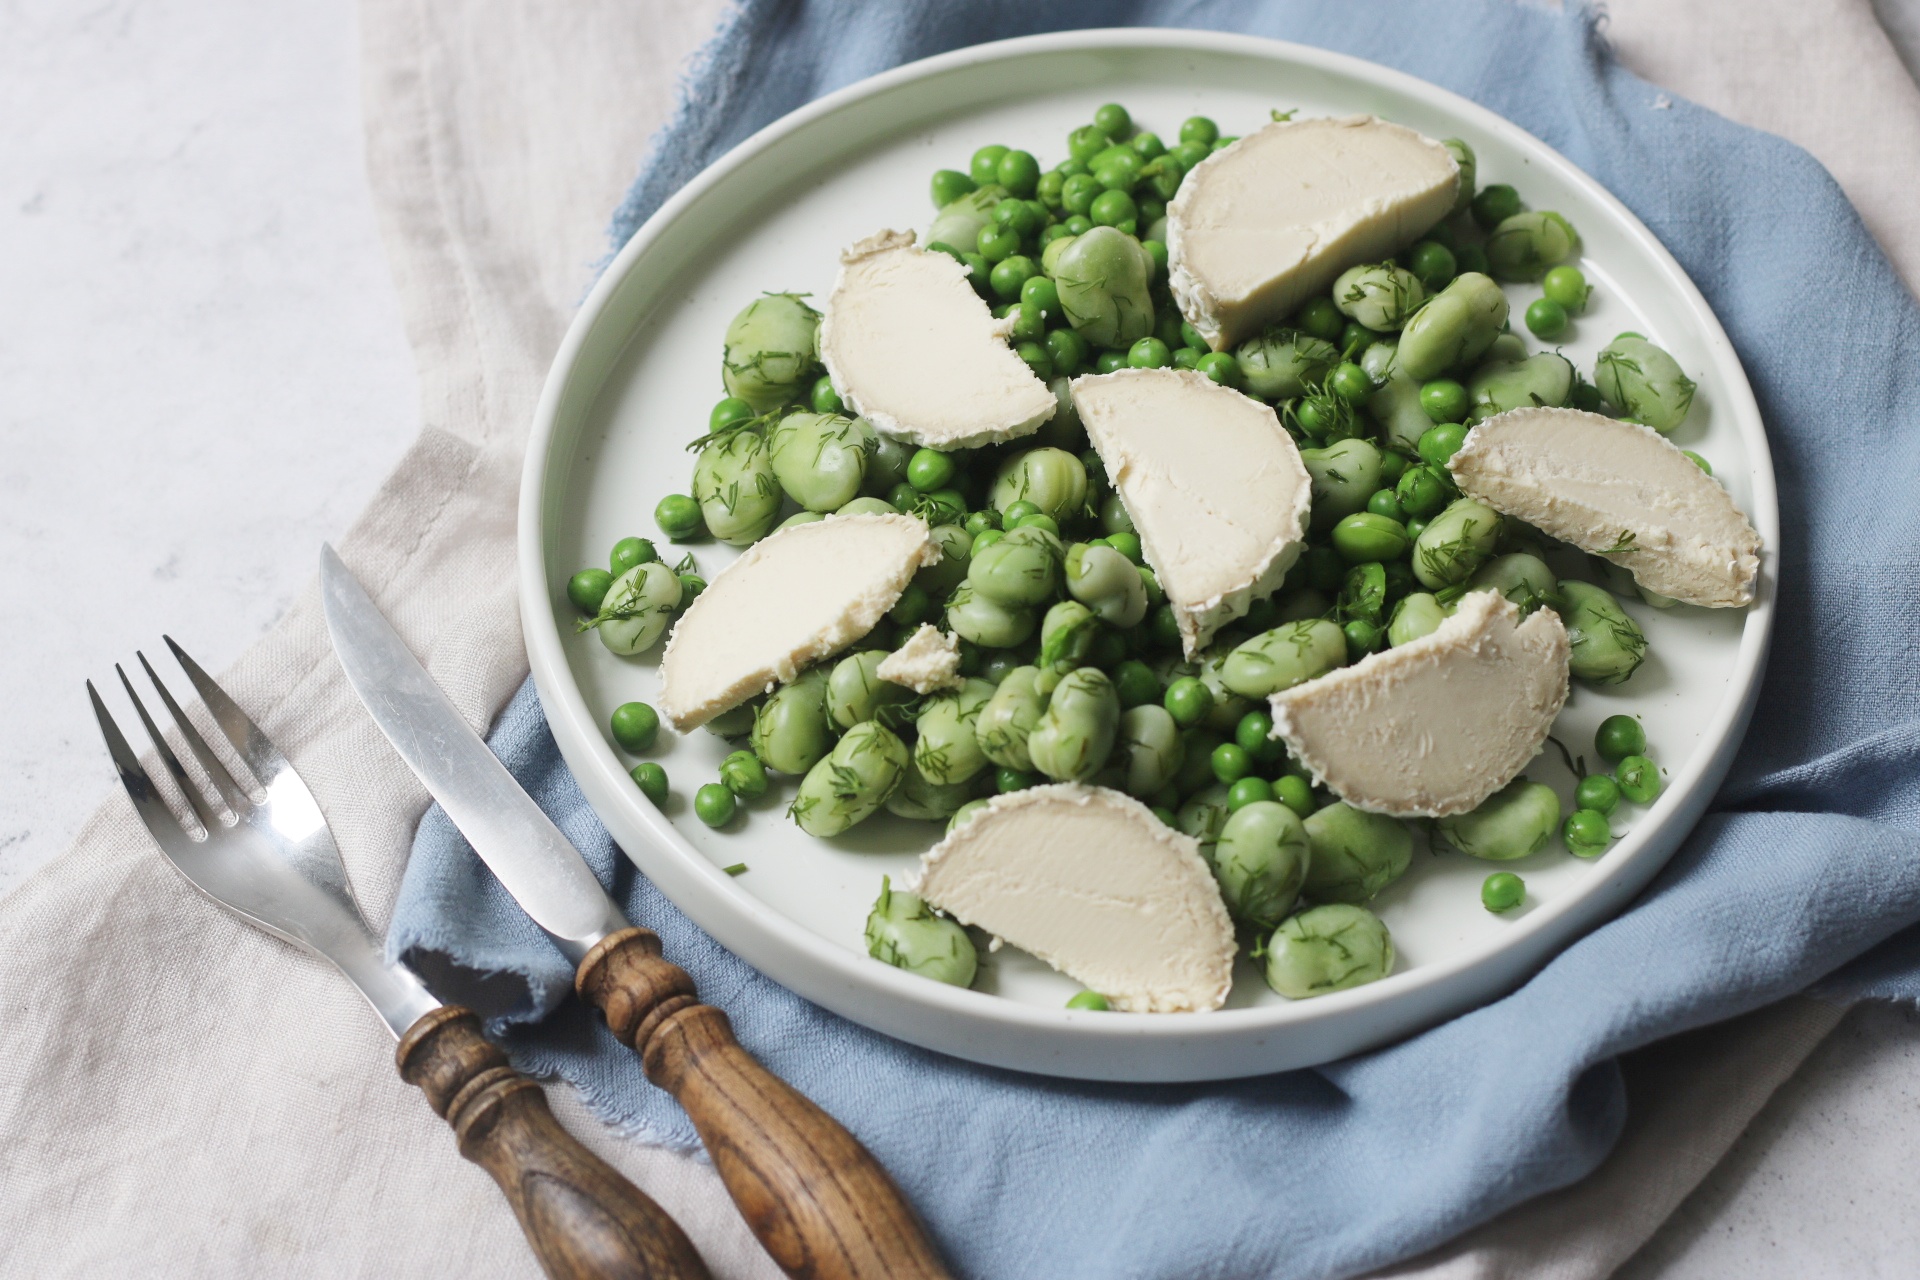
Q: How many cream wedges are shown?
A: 7